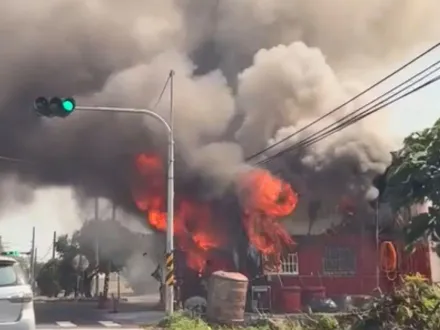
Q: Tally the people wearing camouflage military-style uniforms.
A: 0